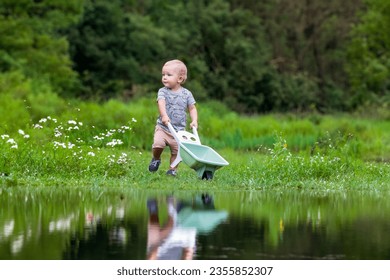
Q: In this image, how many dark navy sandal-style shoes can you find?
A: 2